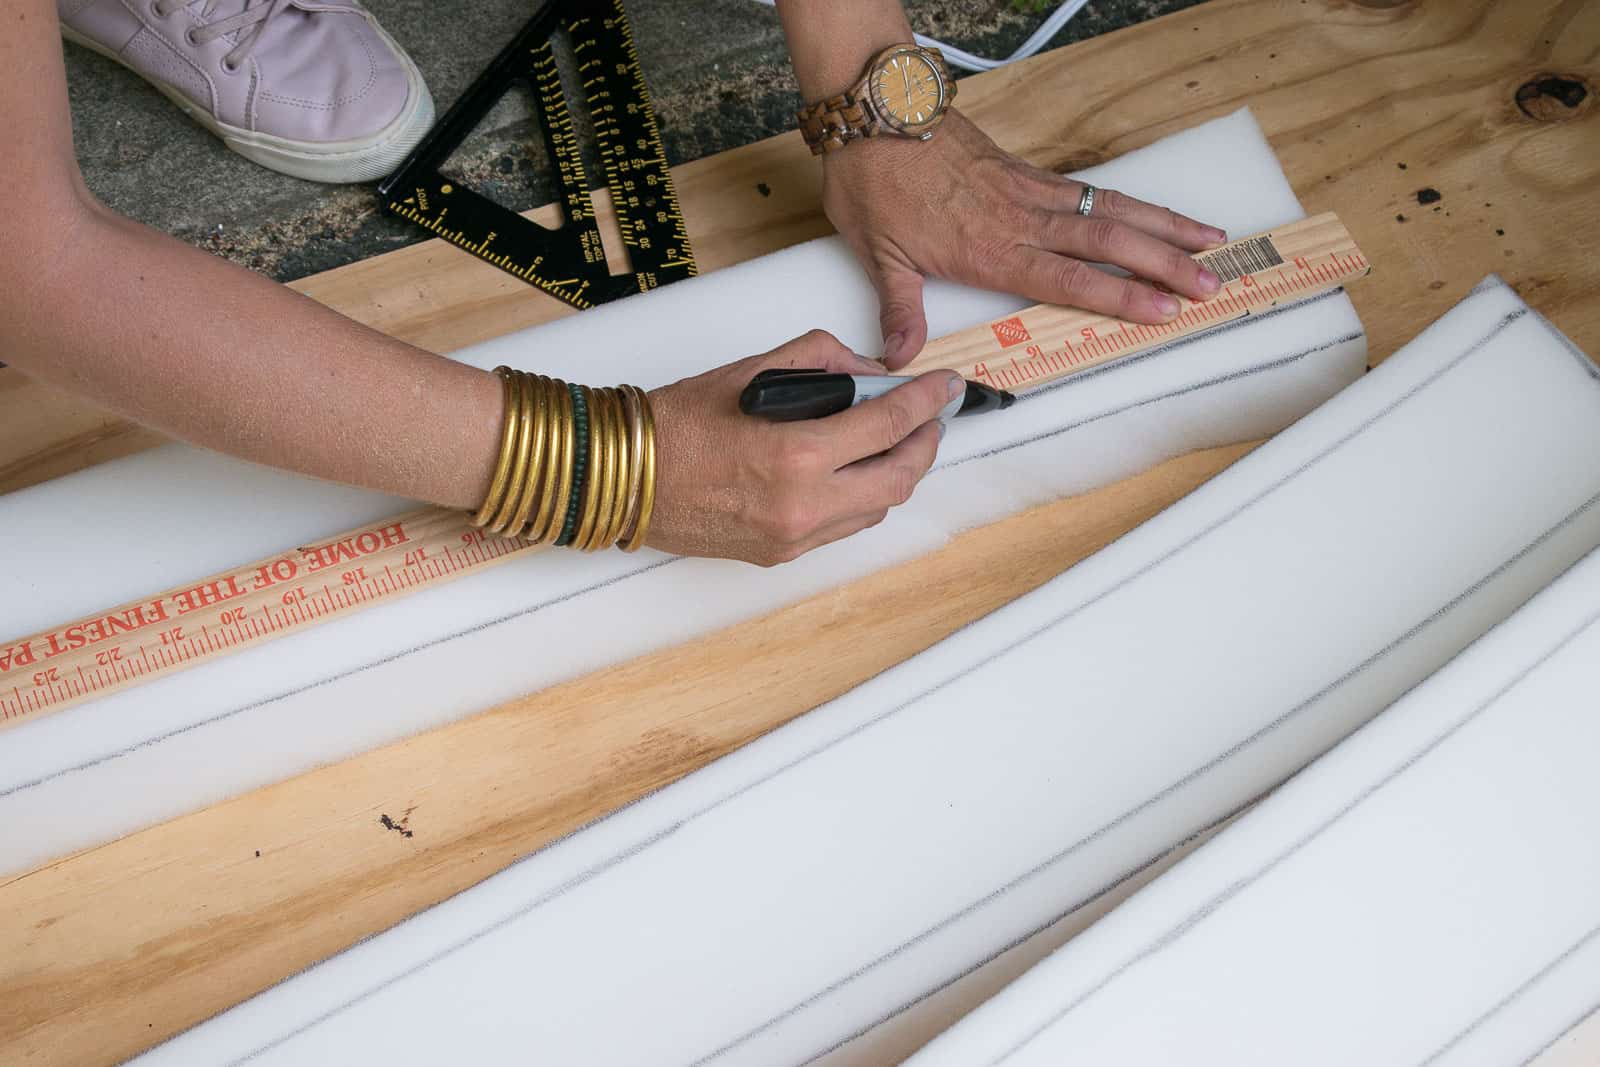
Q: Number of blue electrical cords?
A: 0